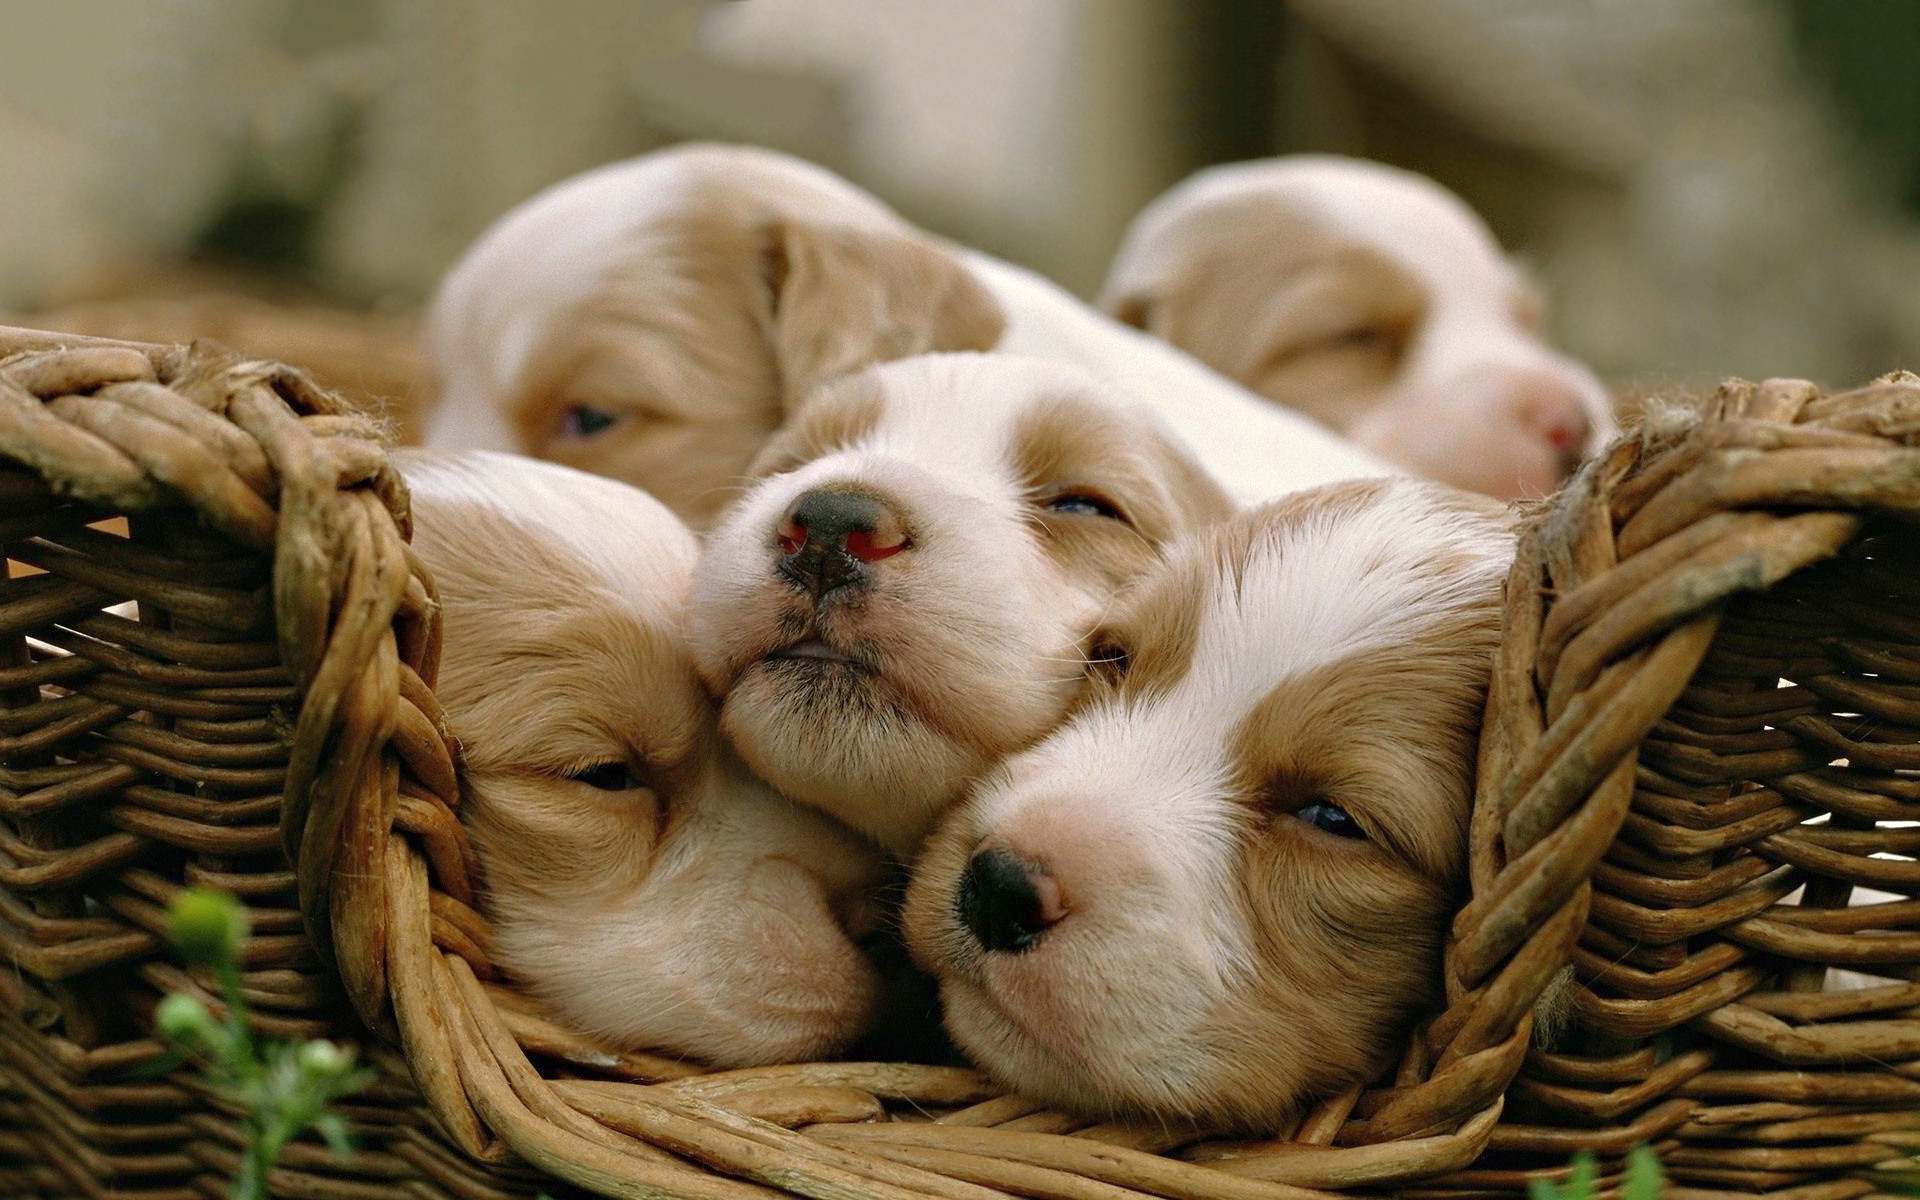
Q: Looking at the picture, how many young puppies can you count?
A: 5